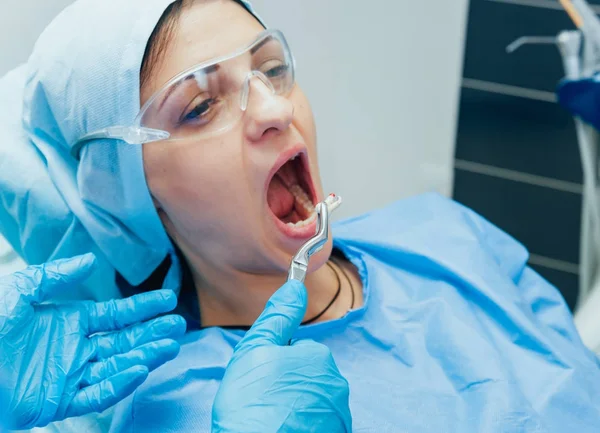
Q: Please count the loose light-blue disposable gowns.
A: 1